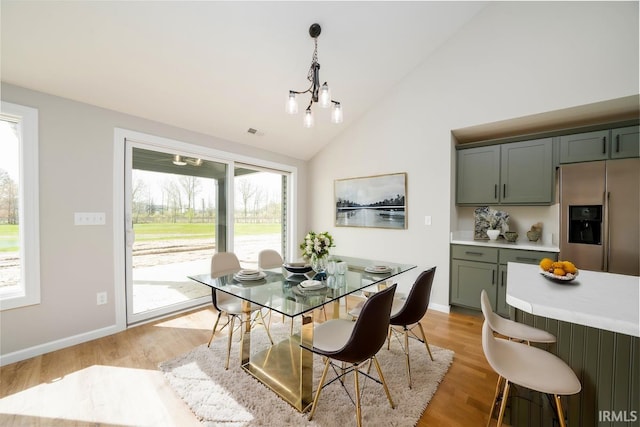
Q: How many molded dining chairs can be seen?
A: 4